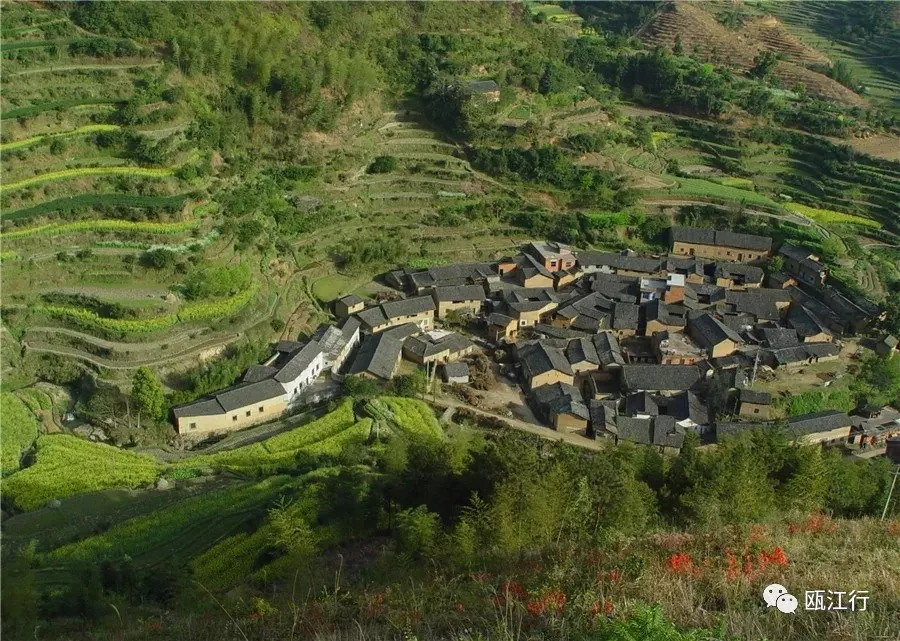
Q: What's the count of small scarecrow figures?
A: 0